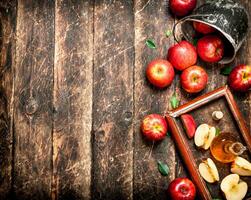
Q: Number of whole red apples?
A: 9